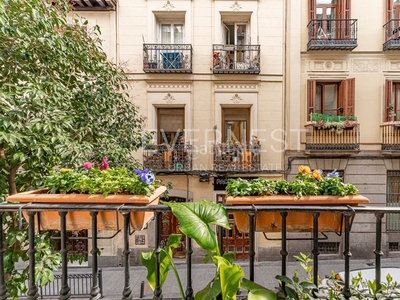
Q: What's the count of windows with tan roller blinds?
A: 2